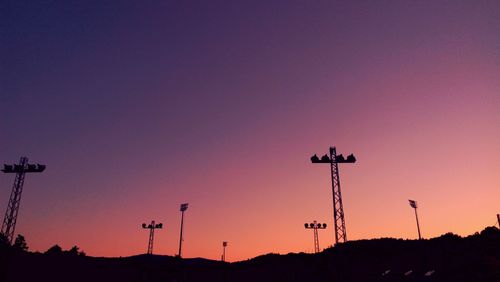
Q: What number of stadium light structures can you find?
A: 7